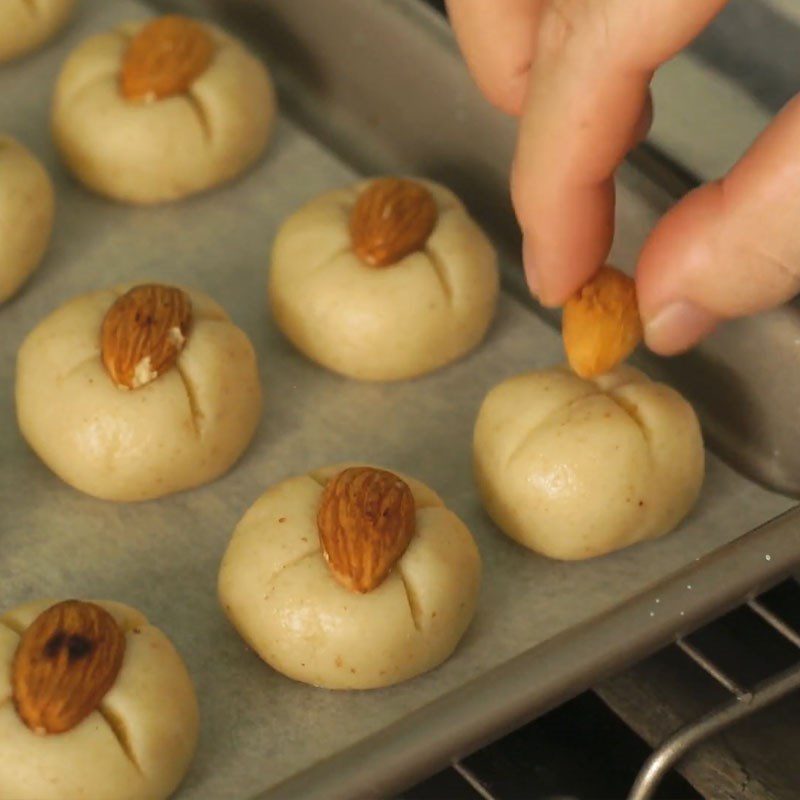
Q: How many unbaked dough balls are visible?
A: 8